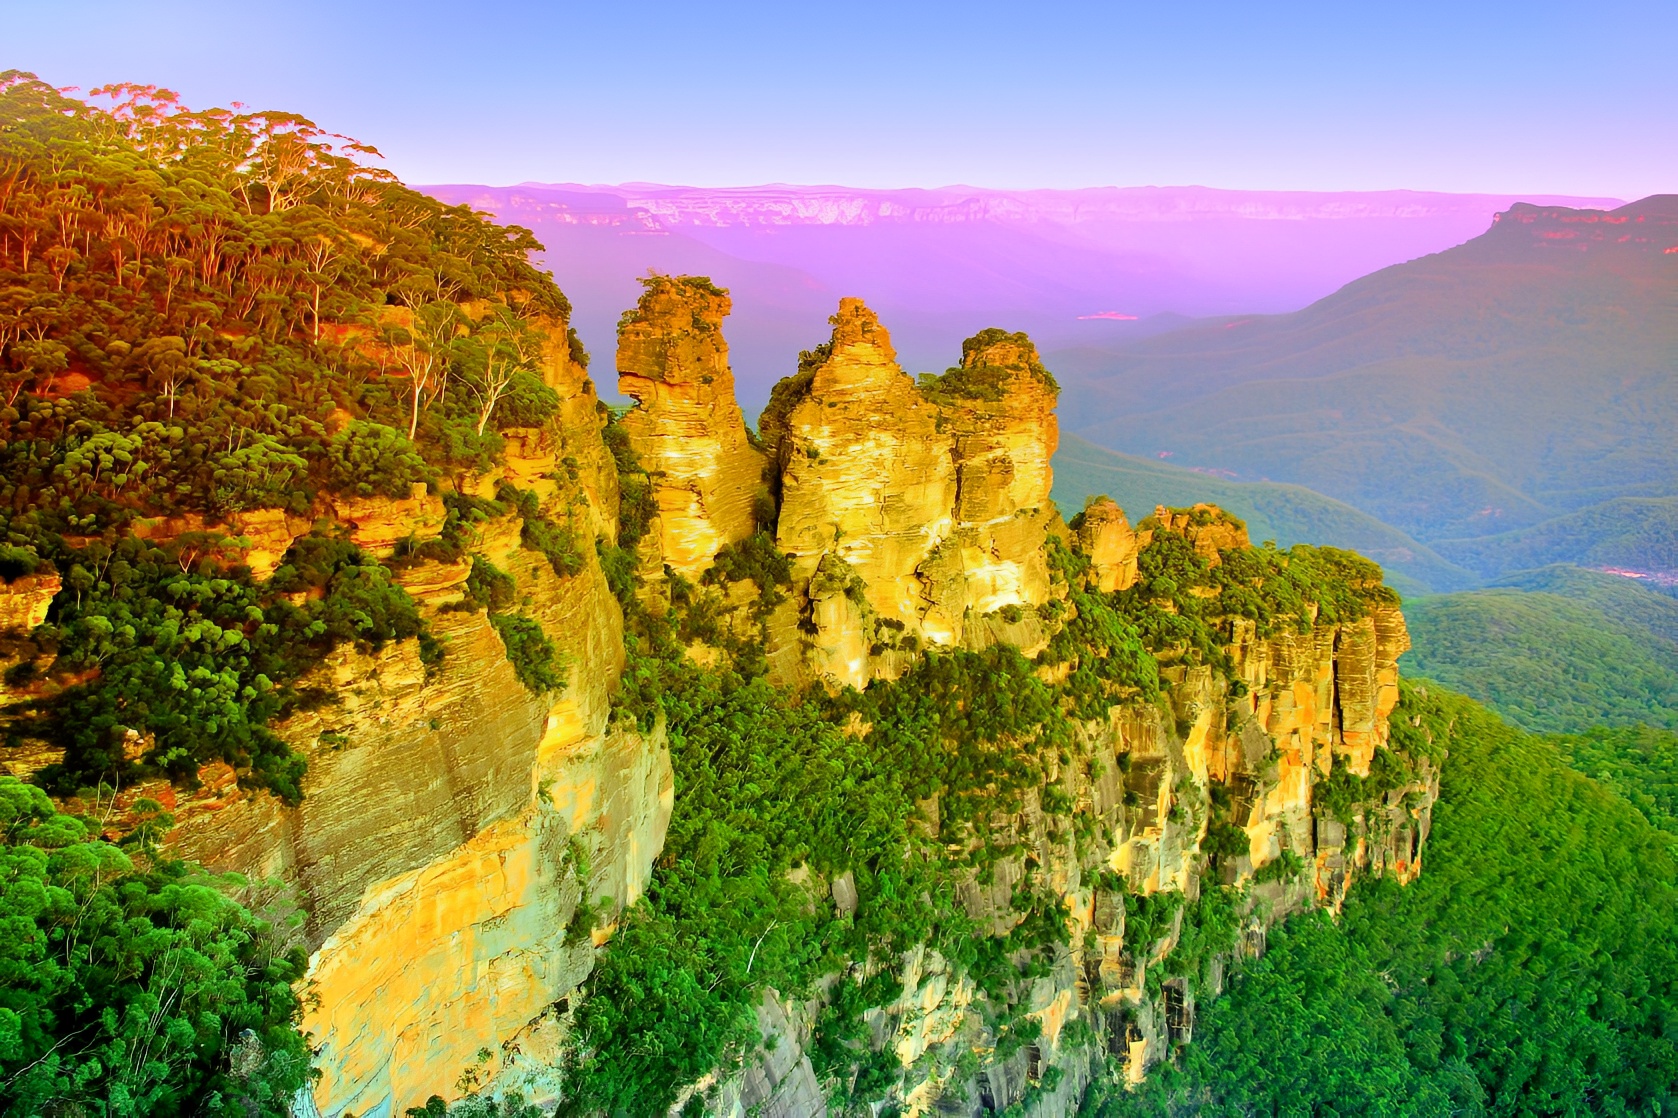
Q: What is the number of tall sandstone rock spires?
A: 3